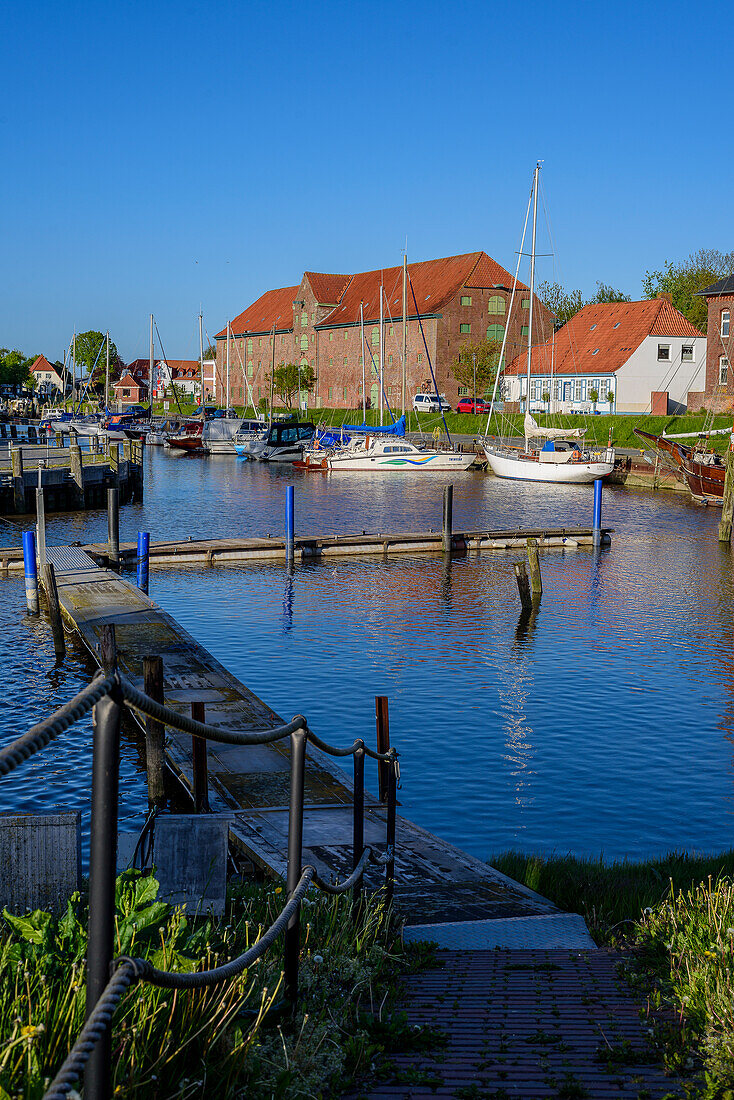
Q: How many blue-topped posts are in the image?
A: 4